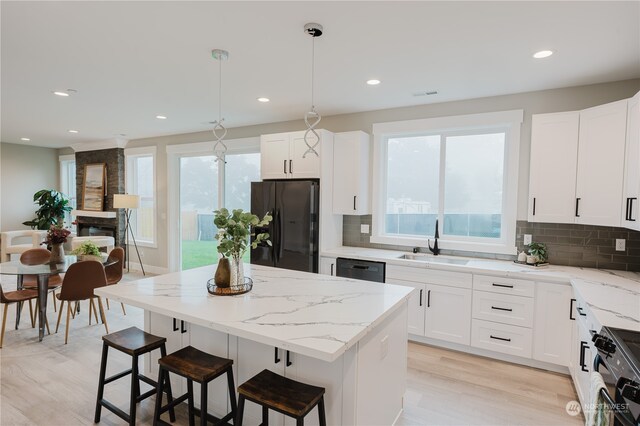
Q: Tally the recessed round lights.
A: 7